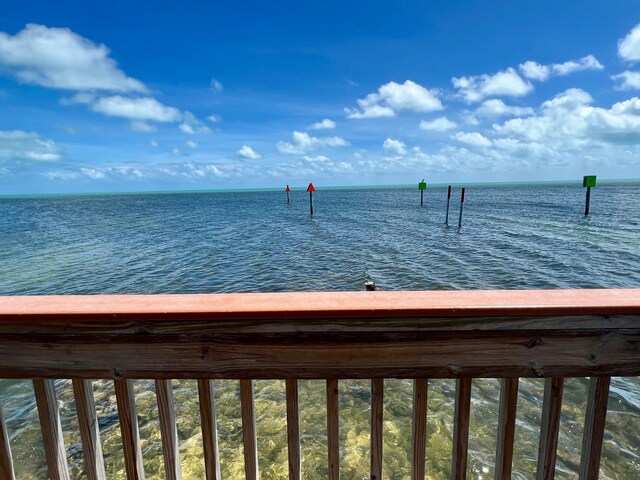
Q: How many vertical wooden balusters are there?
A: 15